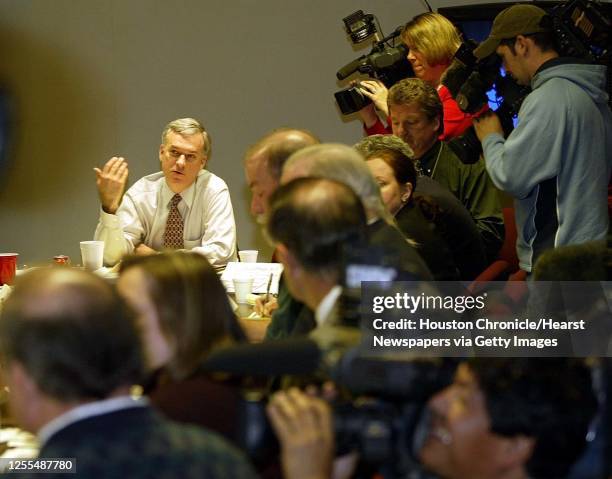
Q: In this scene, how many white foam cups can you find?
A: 3